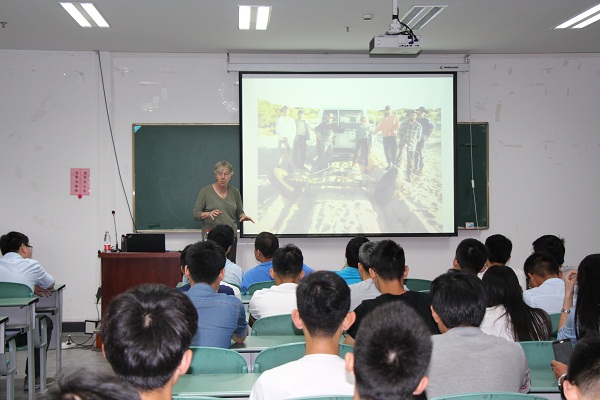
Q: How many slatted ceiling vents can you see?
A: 1